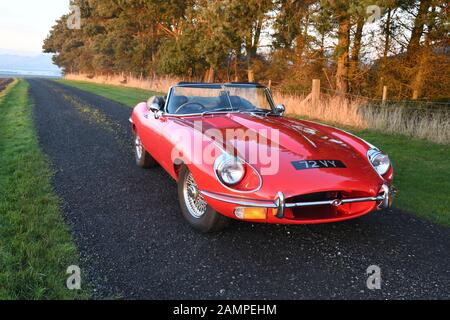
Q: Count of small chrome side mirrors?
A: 2